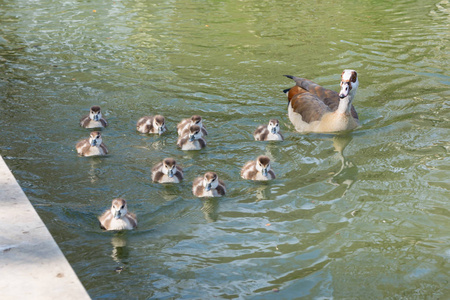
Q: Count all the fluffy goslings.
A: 10